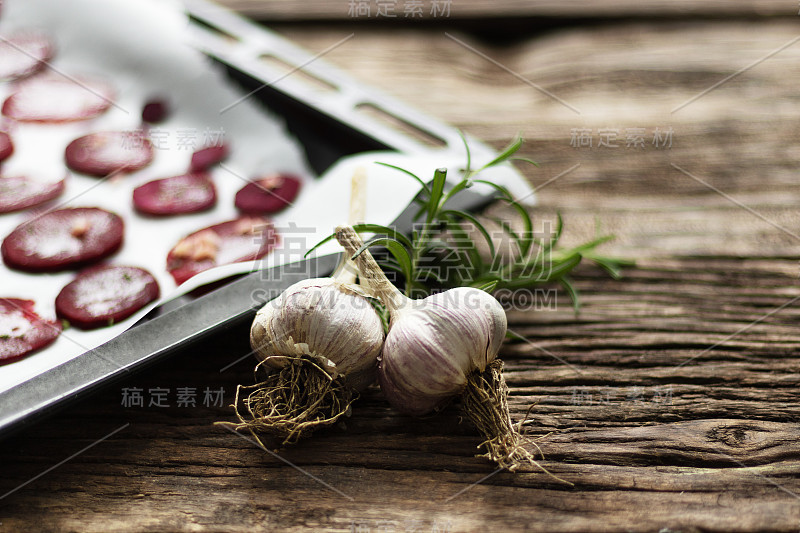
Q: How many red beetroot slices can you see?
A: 13